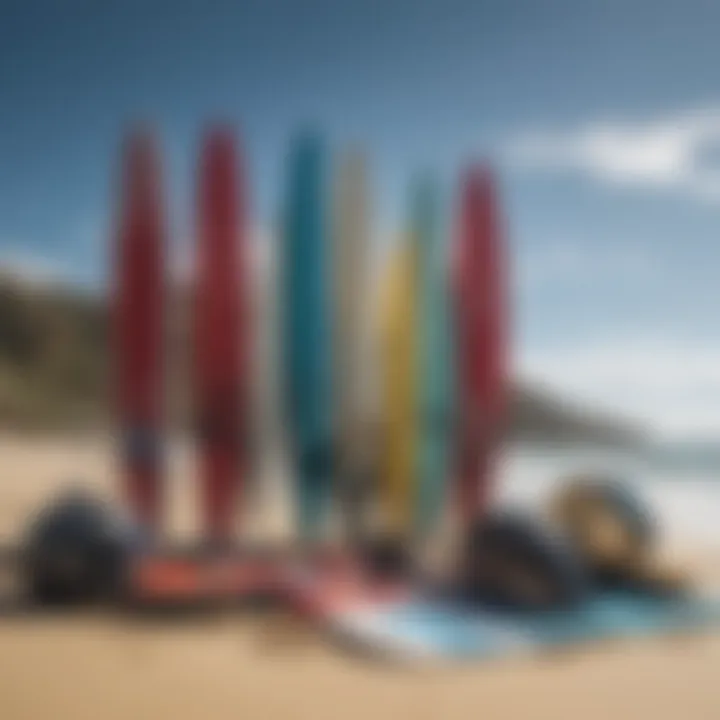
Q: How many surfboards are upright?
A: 7